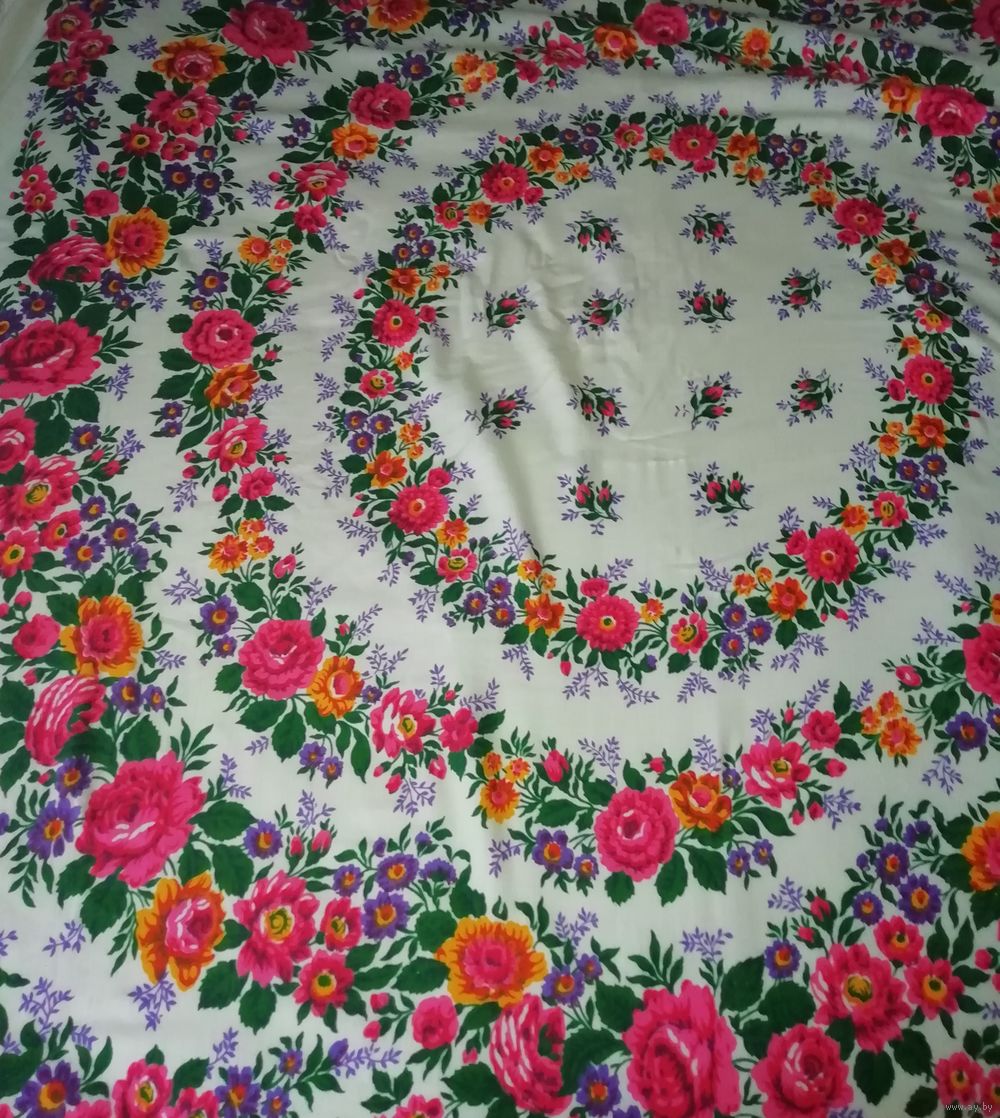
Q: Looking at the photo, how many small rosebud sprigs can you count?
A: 12